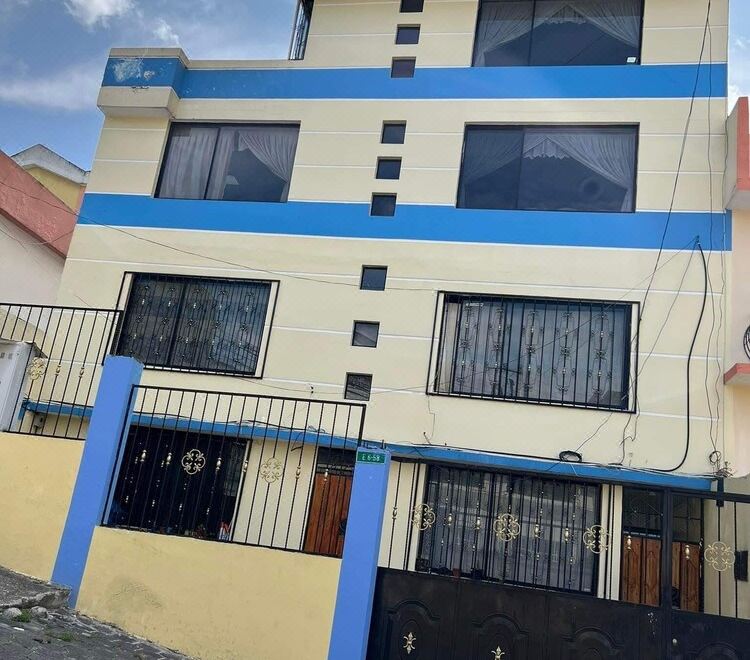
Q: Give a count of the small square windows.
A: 9